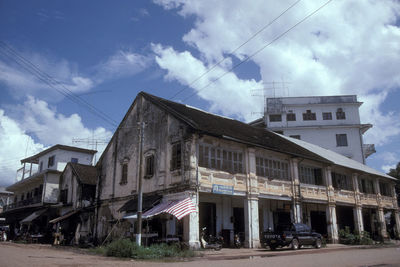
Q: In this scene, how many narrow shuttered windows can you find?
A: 3